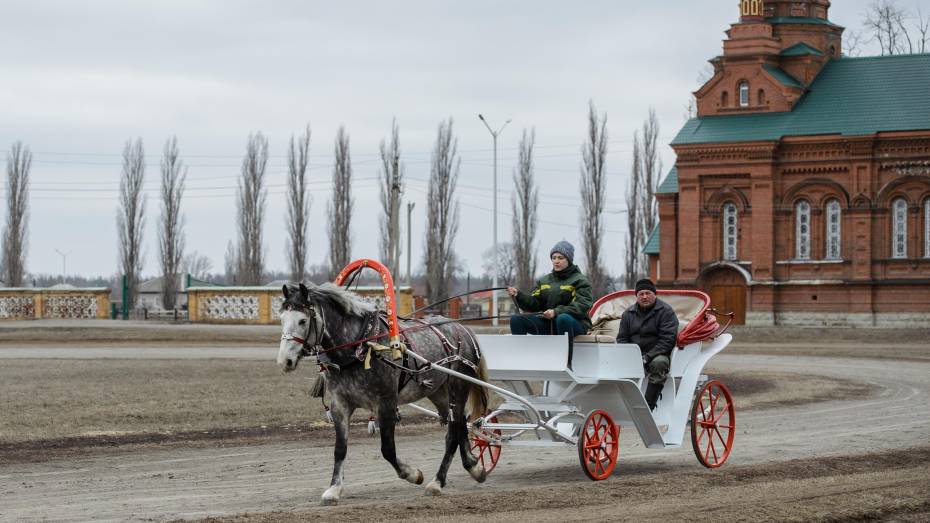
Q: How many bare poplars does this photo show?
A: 12